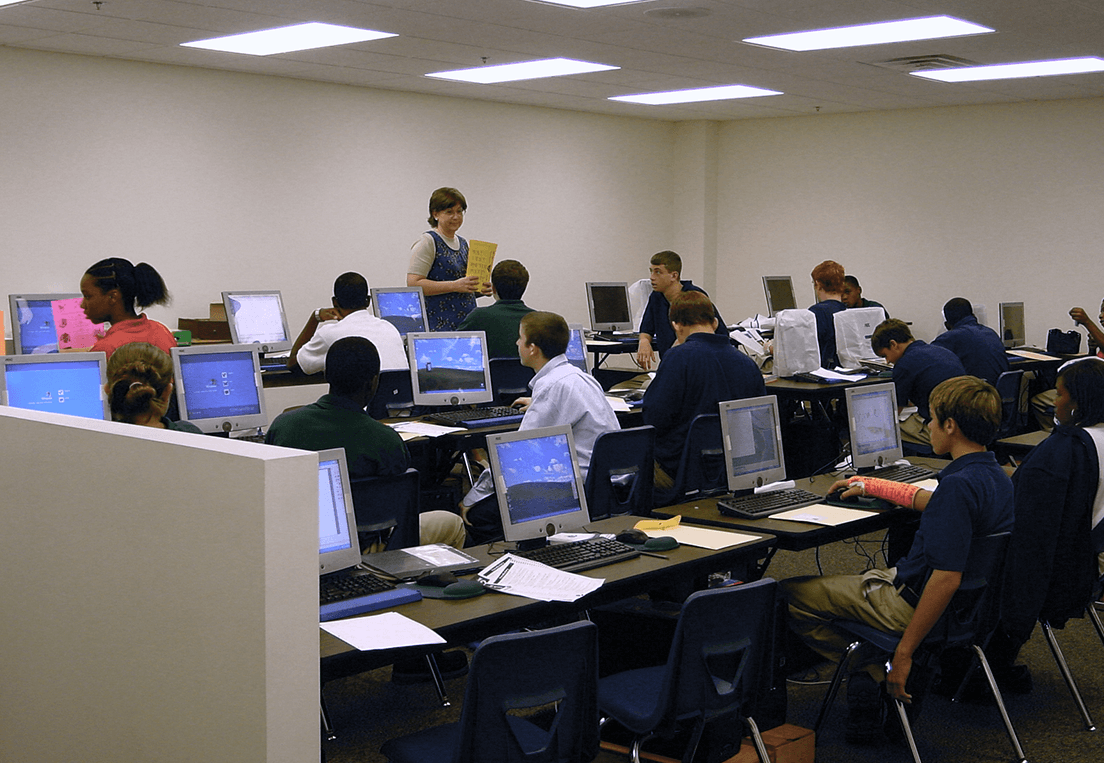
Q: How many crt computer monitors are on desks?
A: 0